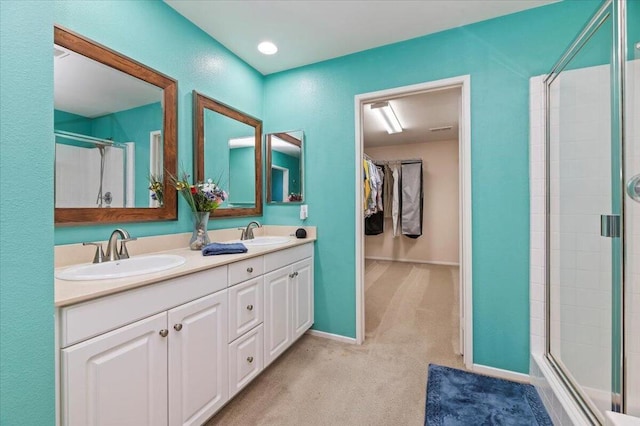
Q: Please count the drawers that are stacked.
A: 3